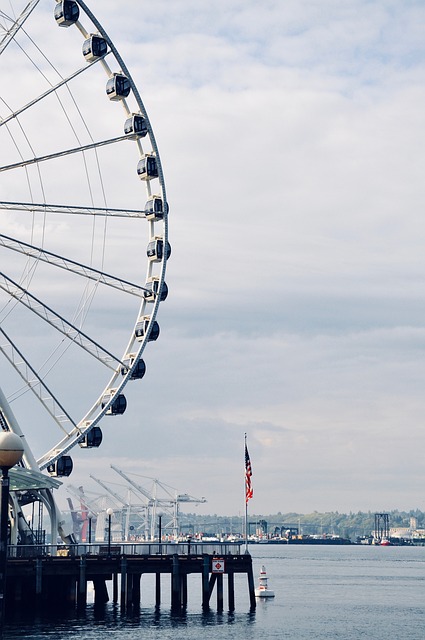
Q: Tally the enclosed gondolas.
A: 13